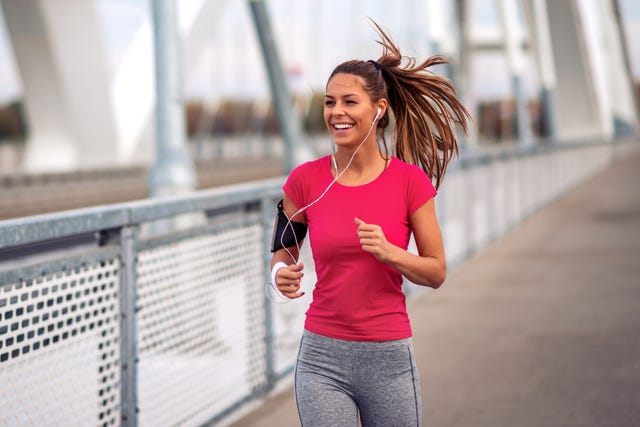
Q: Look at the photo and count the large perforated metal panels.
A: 2